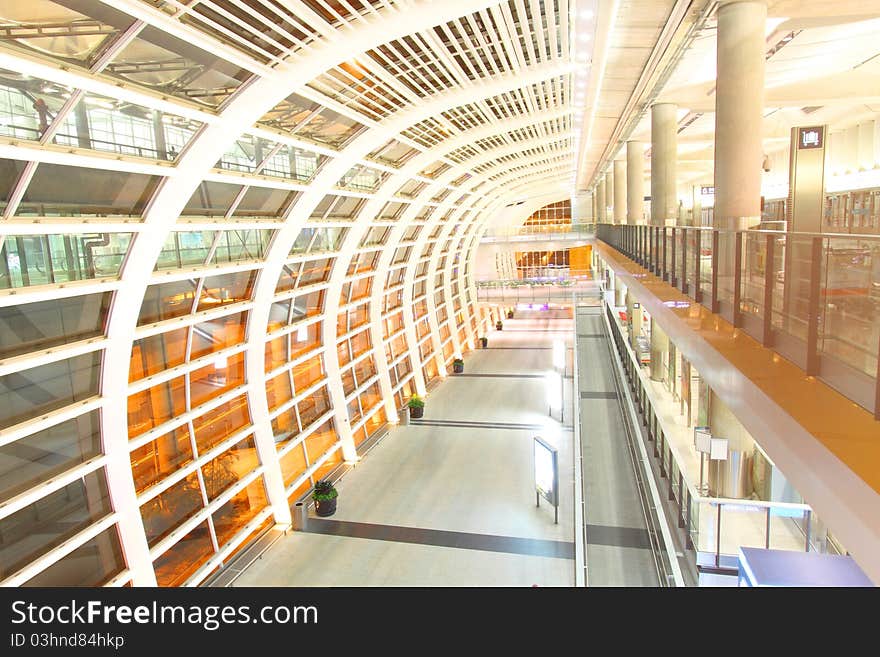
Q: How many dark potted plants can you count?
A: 6